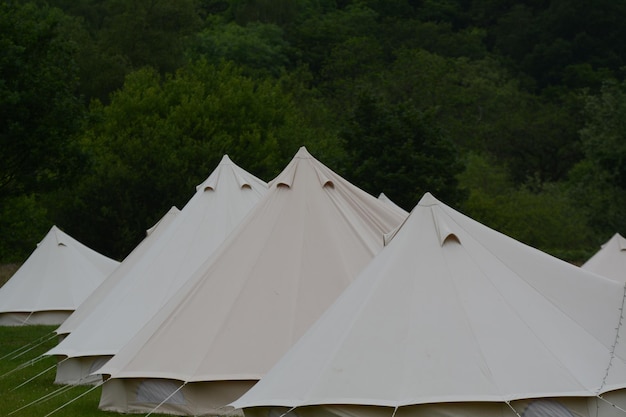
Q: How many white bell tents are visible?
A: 7